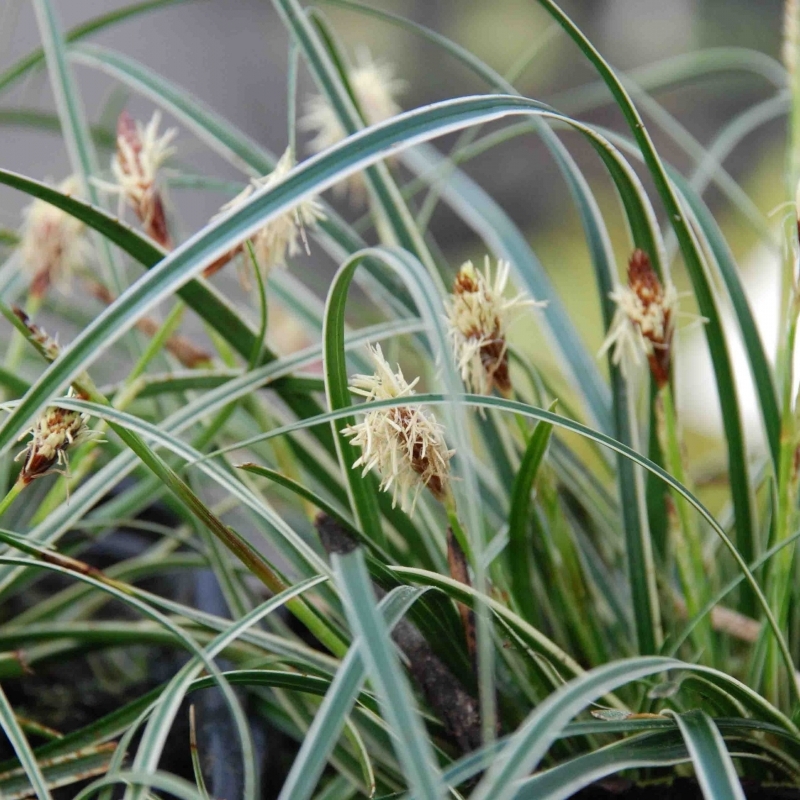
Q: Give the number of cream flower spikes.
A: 8